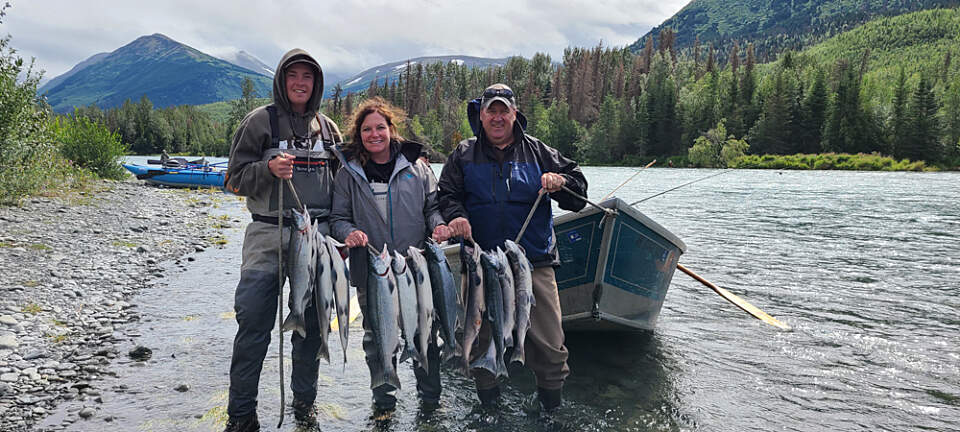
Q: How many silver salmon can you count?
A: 12